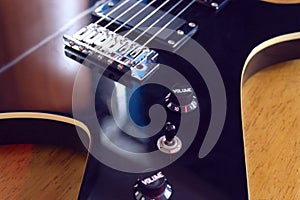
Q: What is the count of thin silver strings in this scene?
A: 6